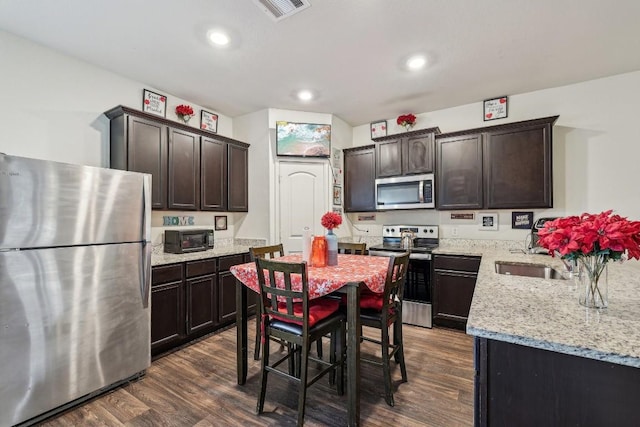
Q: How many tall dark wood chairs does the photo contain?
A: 4